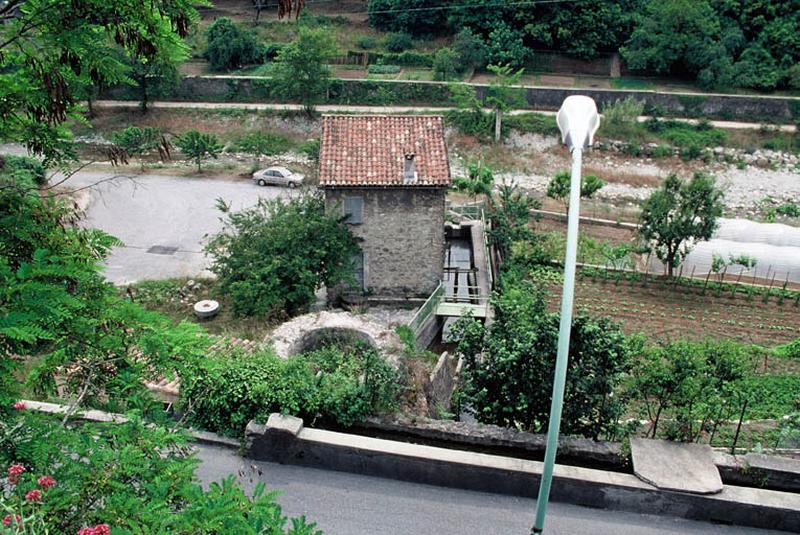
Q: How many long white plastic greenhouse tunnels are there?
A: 2